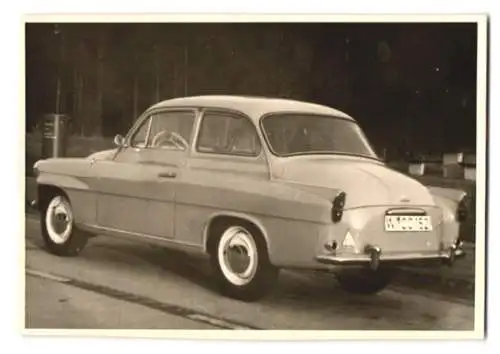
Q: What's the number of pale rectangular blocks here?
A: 3